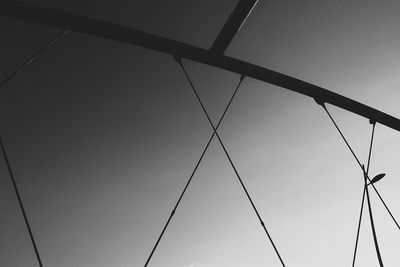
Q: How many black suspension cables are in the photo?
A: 6